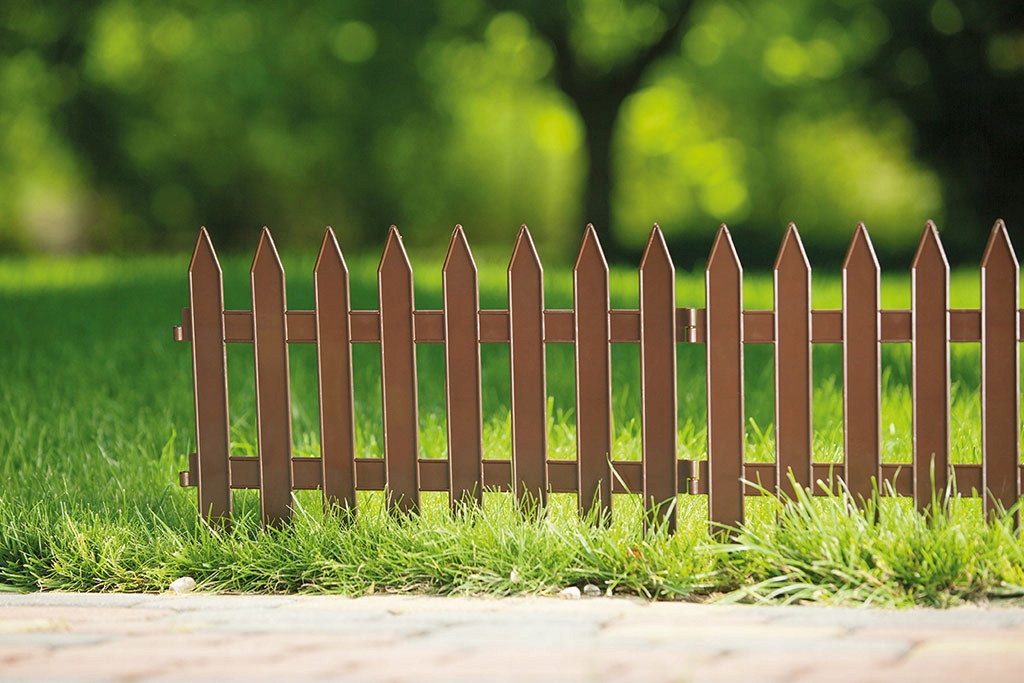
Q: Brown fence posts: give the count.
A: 13